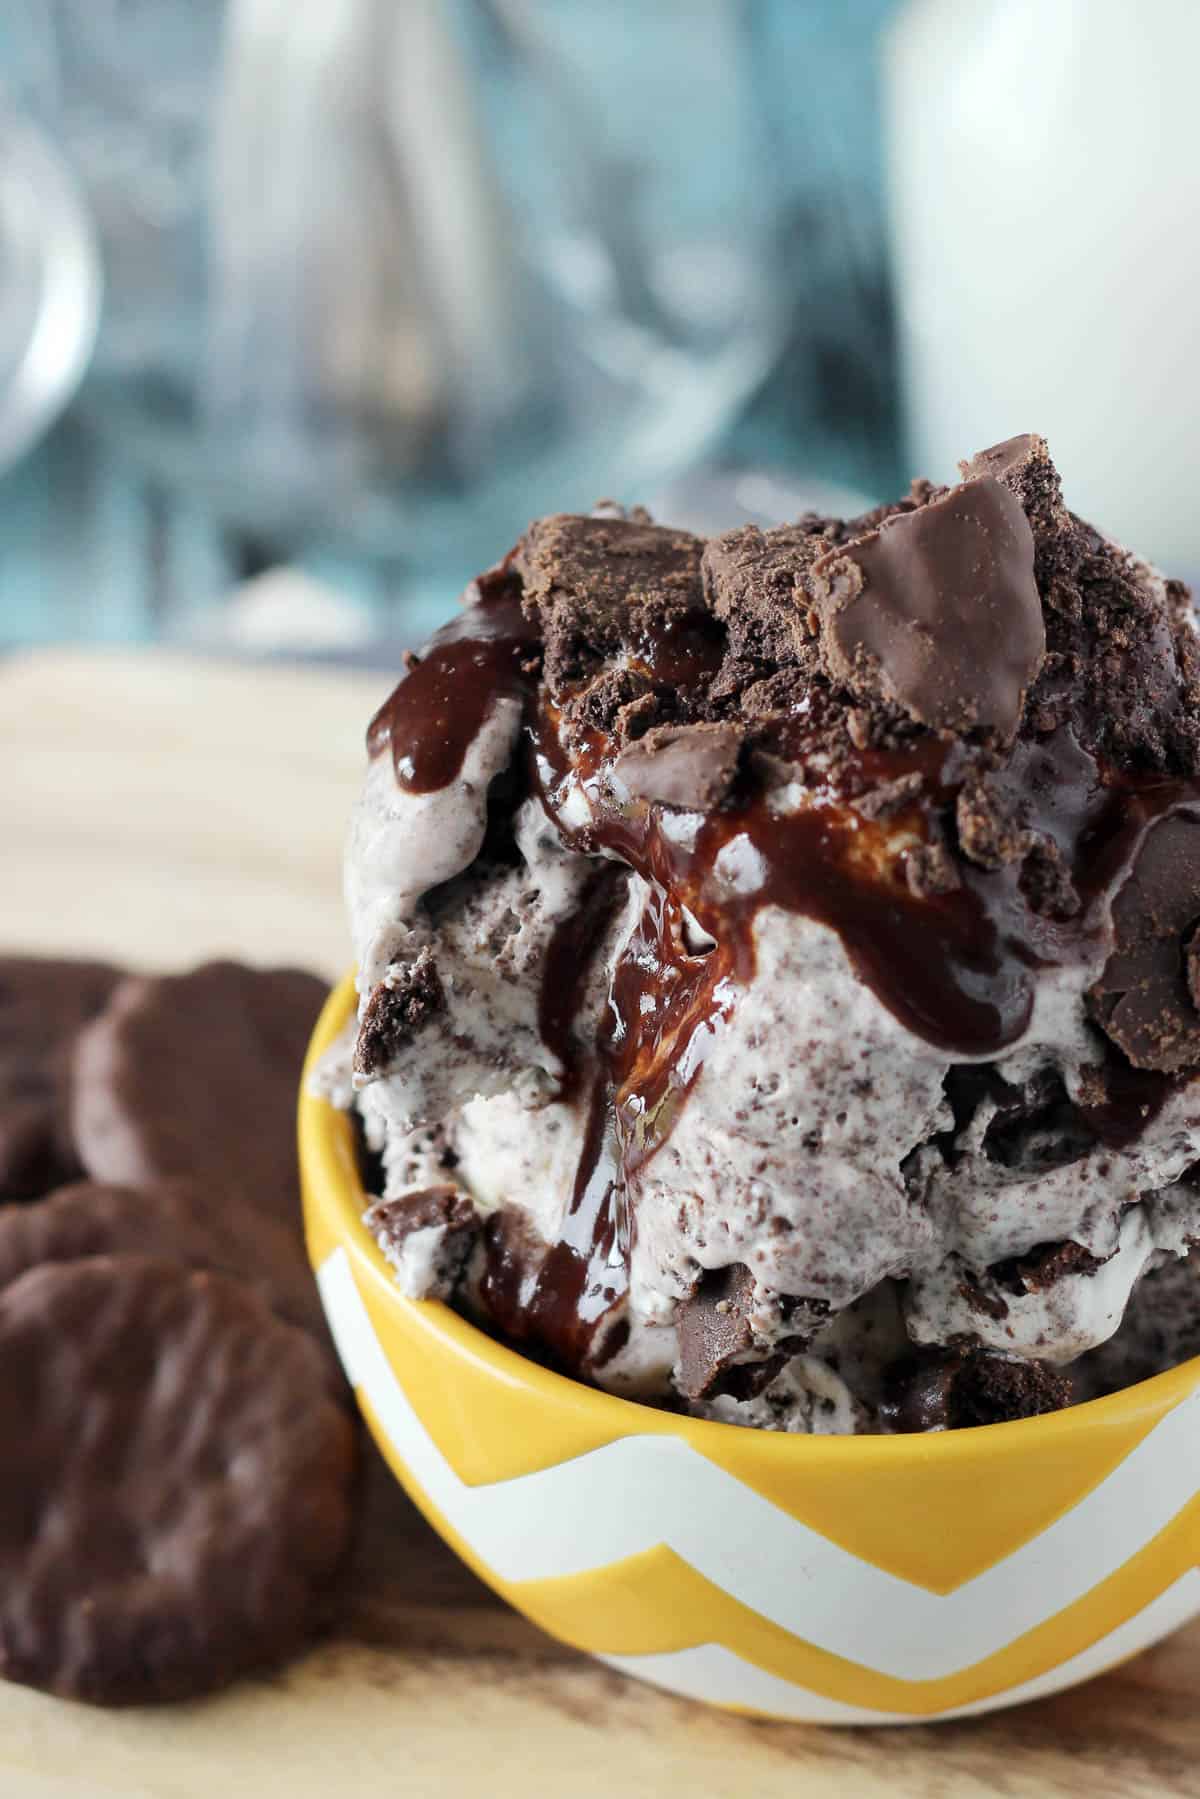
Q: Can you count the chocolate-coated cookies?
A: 4